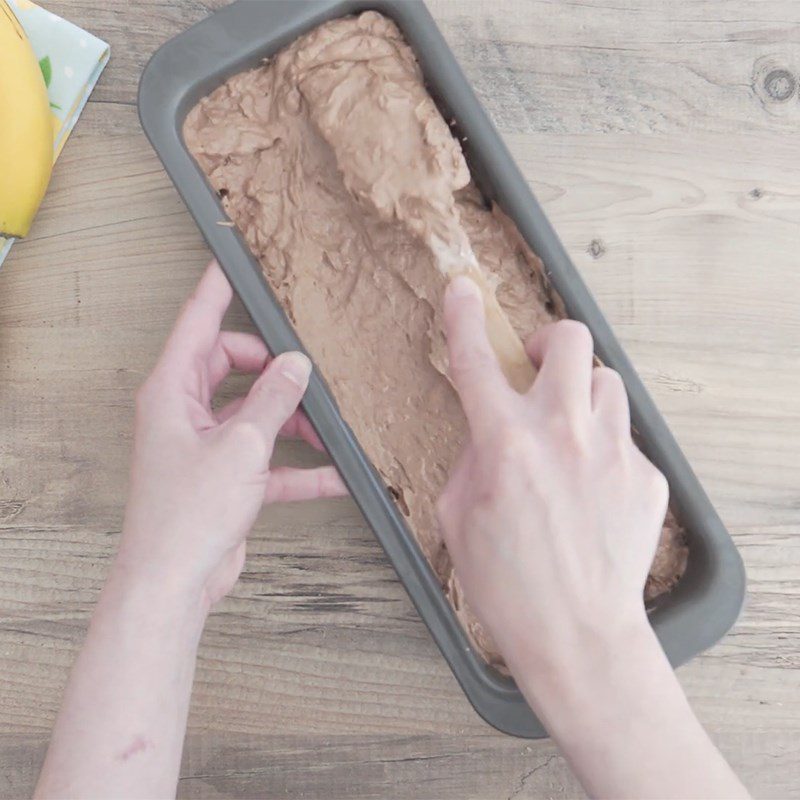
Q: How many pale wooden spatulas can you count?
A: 1